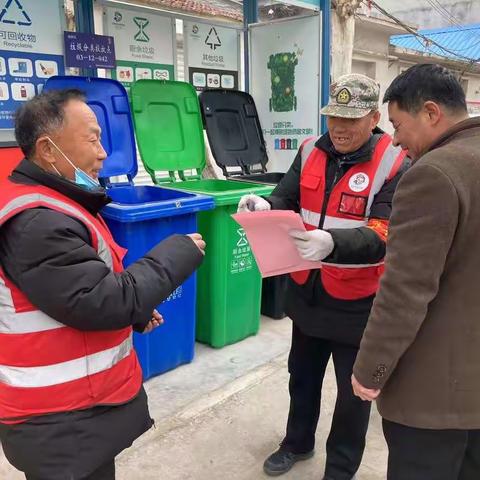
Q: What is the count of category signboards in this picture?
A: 3